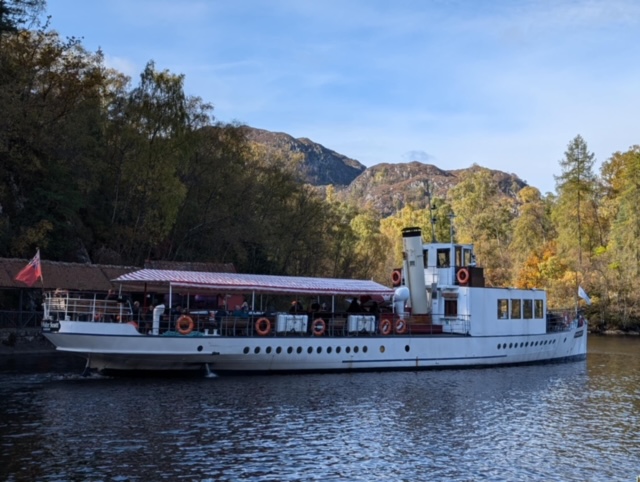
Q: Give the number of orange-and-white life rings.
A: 7